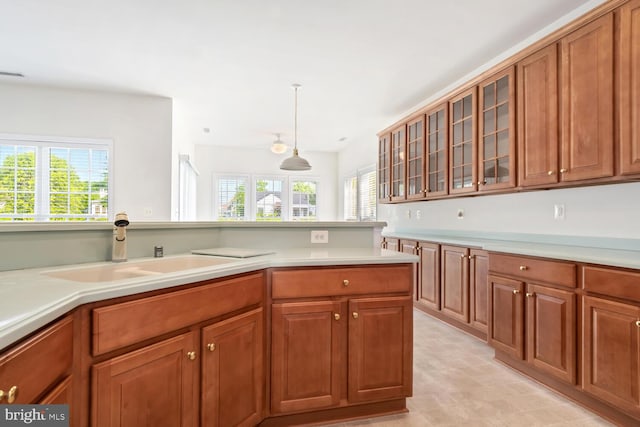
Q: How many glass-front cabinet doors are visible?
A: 6